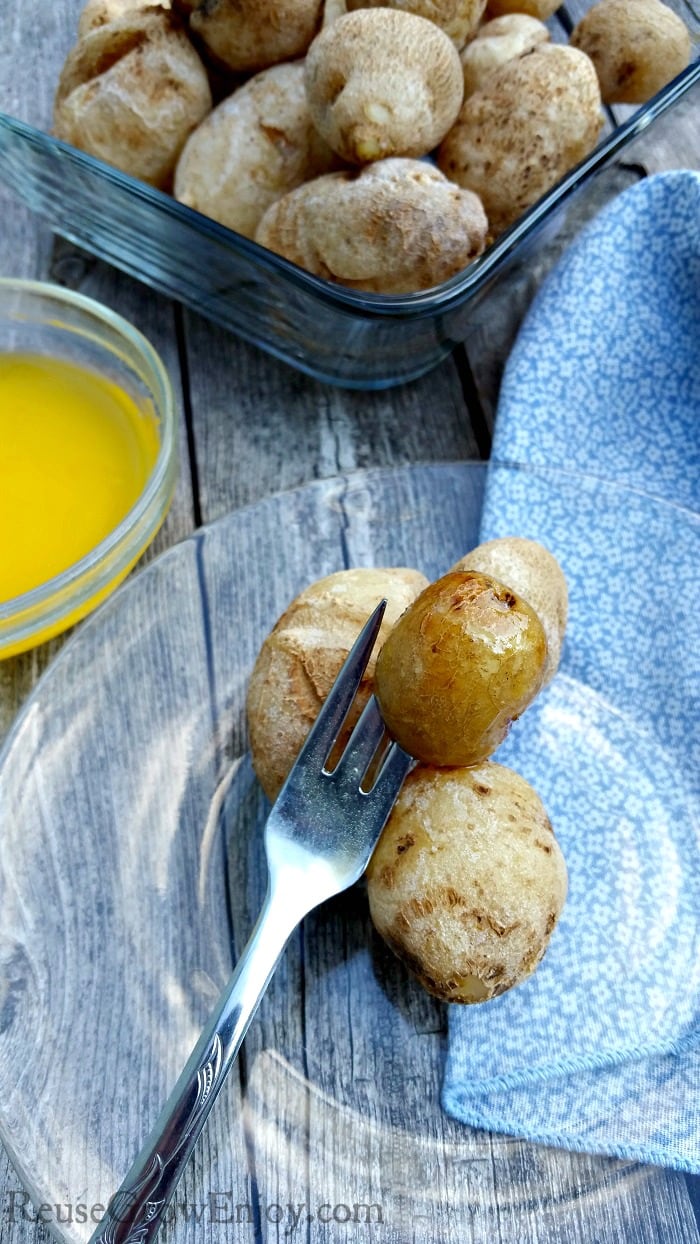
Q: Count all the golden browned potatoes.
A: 1